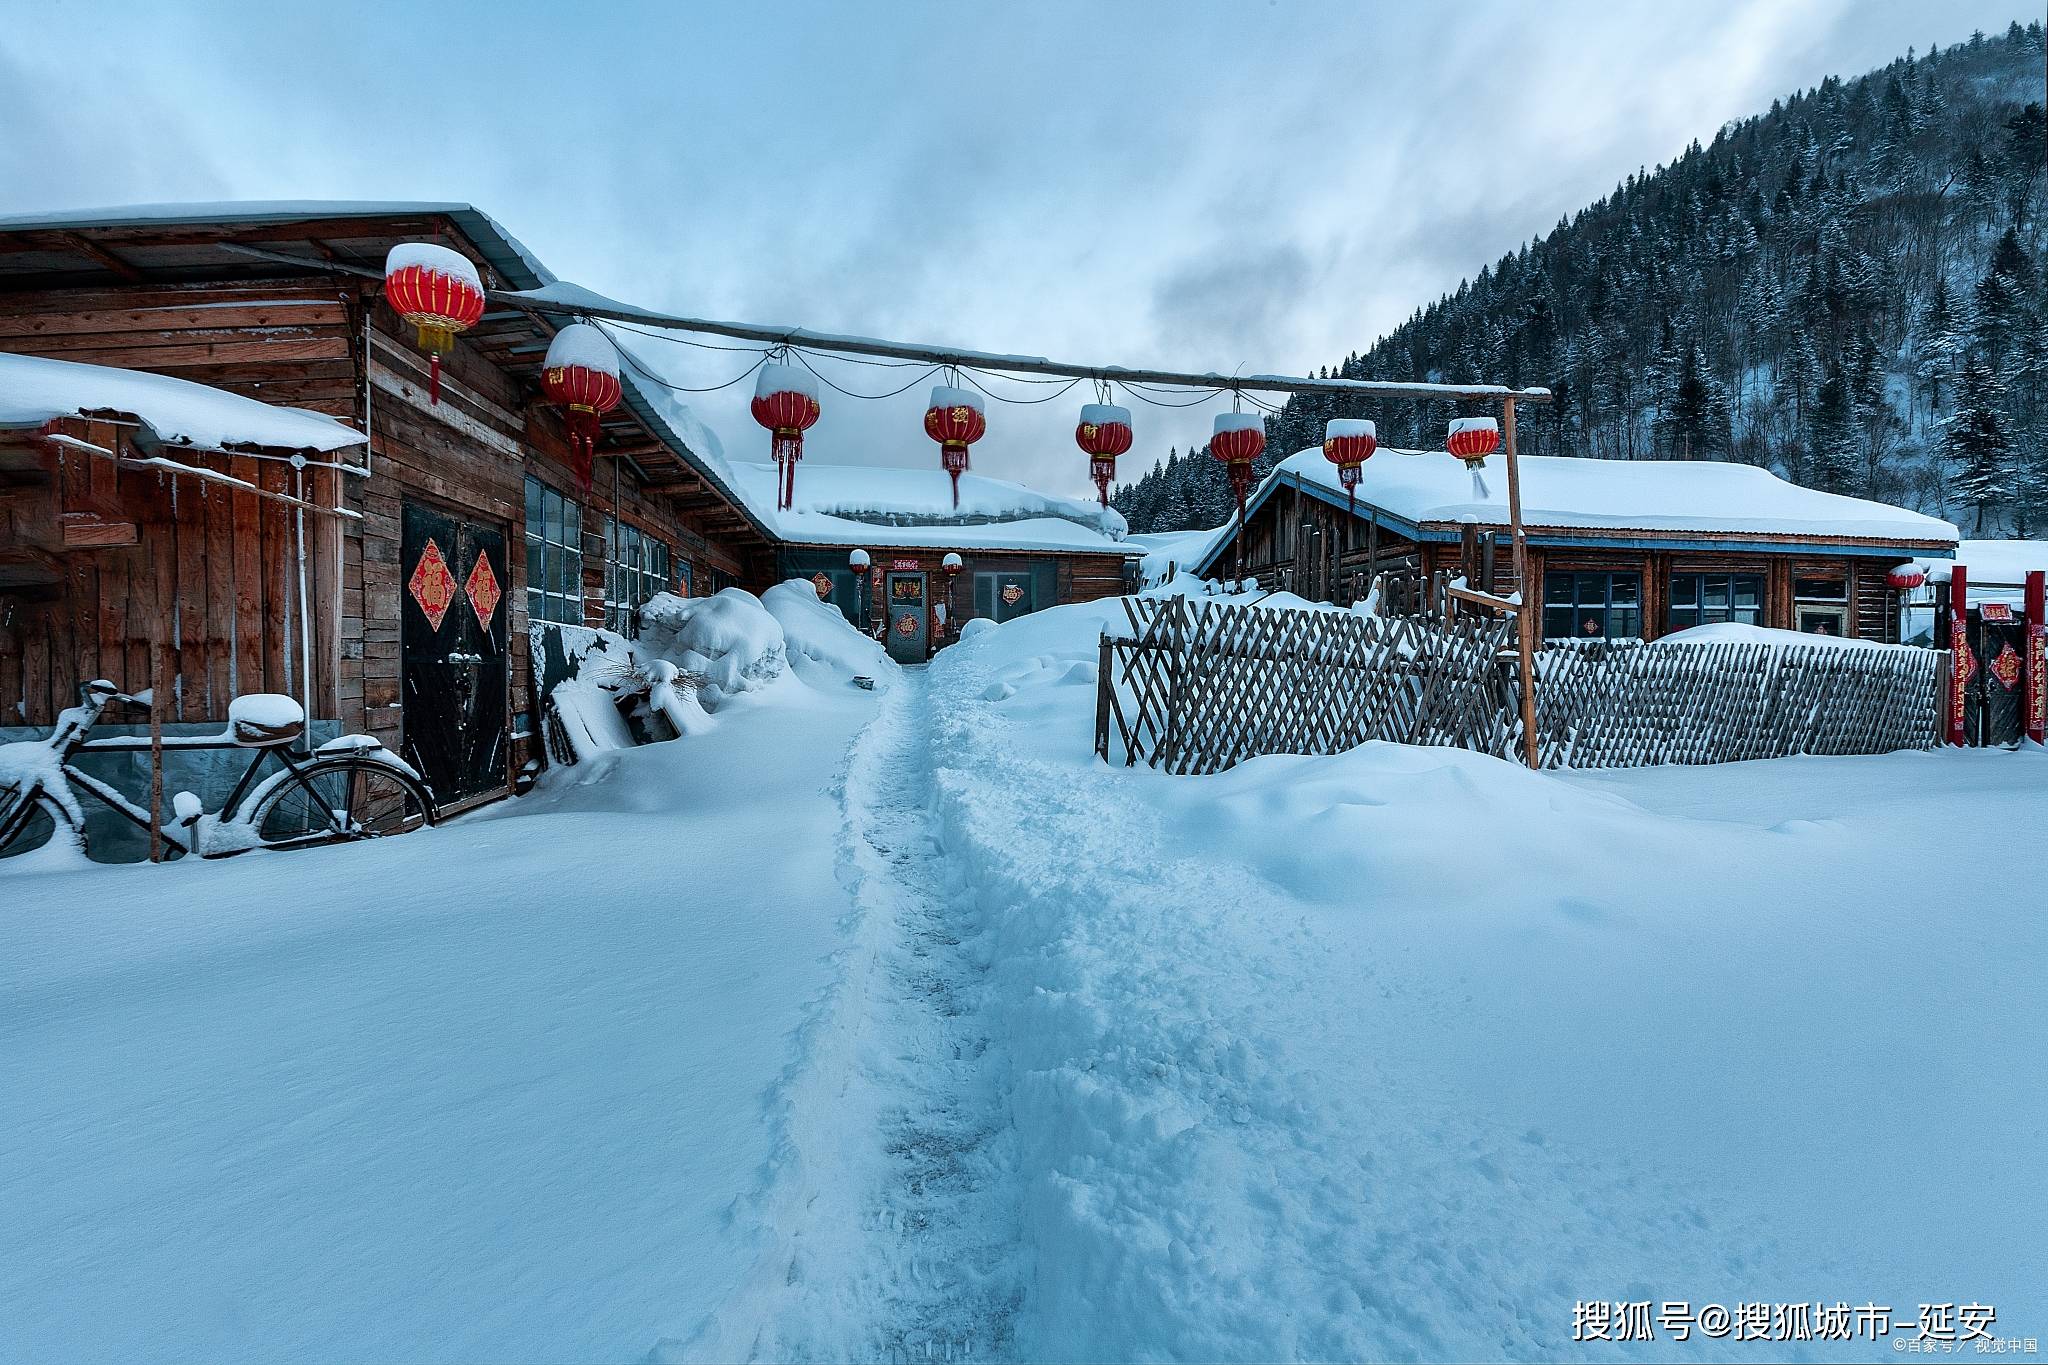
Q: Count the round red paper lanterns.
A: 11